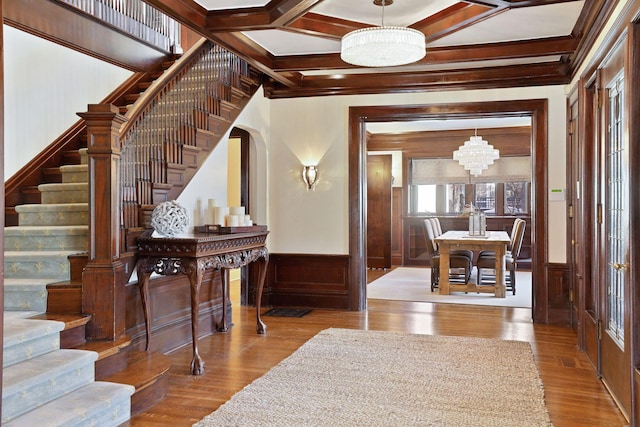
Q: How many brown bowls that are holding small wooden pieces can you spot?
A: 0